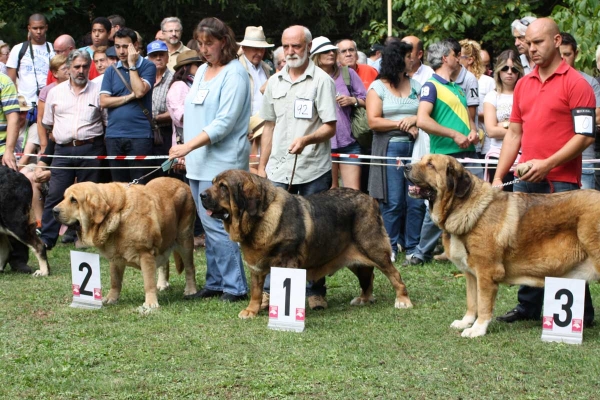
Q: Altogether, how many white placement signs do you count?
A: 3